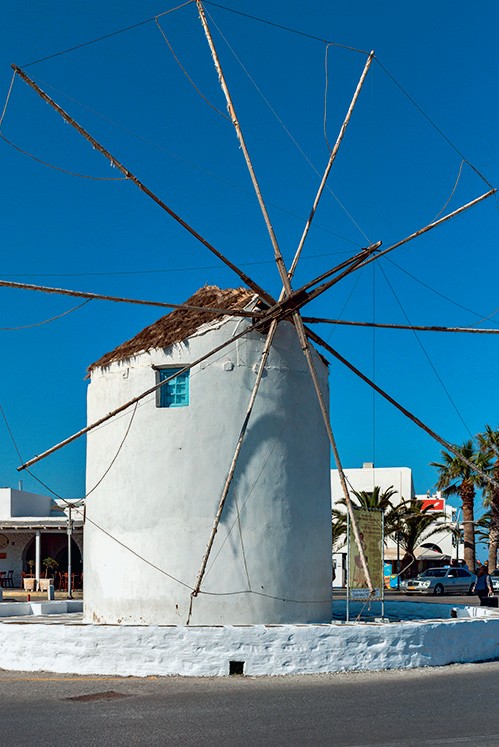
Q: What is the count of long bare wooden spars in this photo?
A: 10